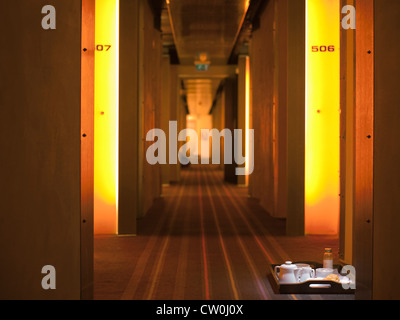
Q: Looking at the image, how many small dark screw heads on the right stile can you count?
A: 3